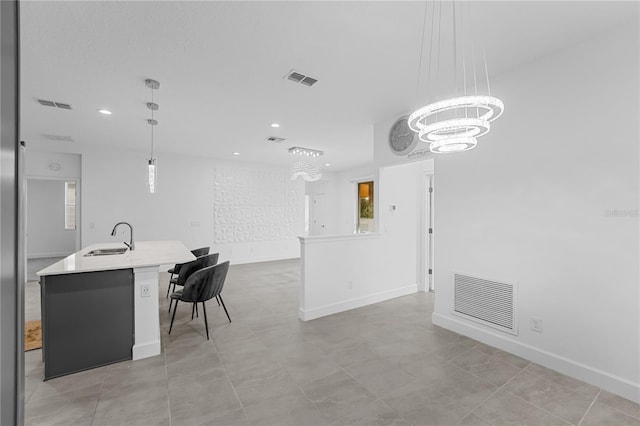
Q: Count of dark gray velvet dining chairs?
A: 3